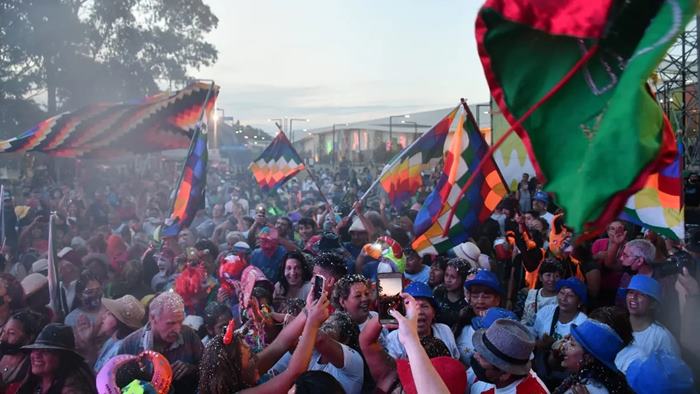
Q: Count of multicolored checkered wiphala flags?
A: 6